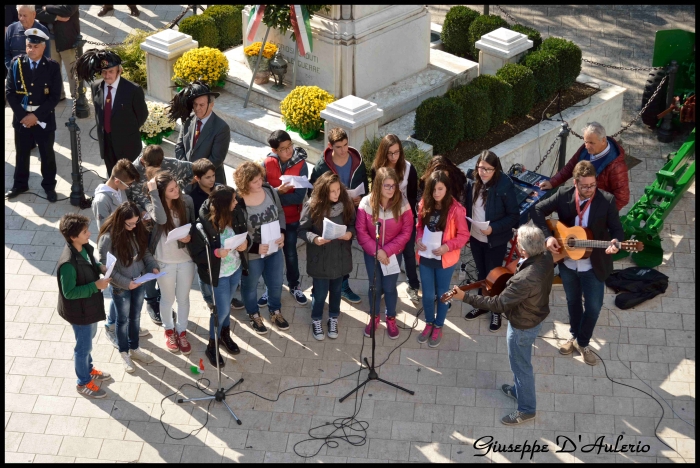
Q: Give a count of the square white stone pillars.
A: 3